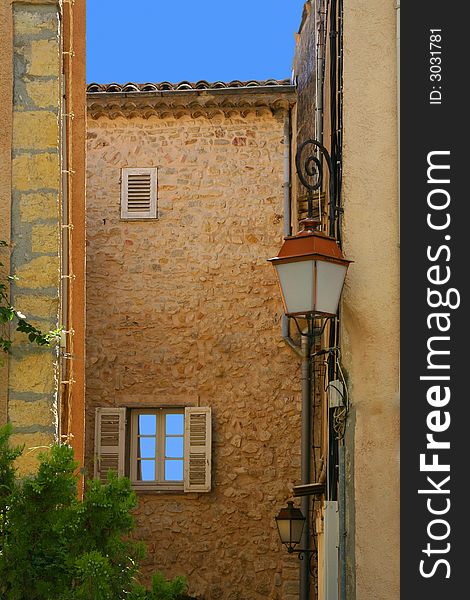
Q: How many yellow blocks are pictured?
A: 13